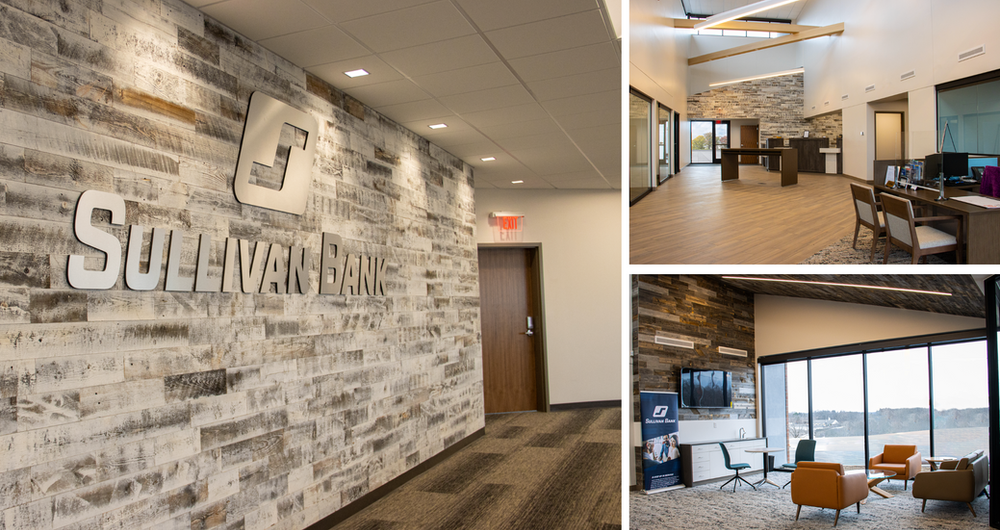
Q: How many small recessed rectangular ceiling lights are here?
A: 4